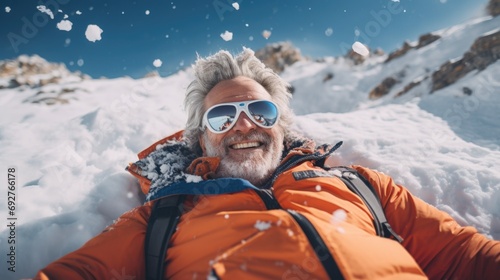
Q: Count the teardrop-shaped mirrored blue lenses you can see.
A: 2